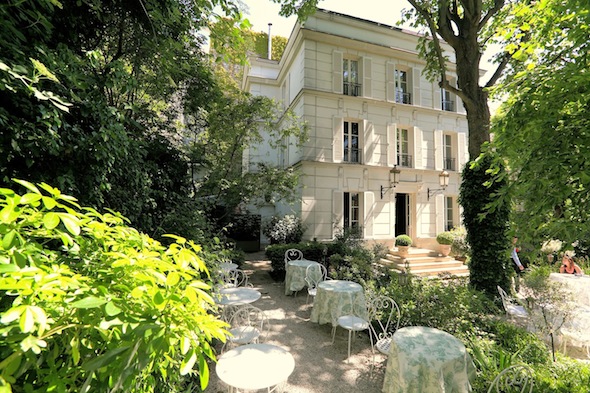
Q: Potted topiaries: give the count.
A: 2